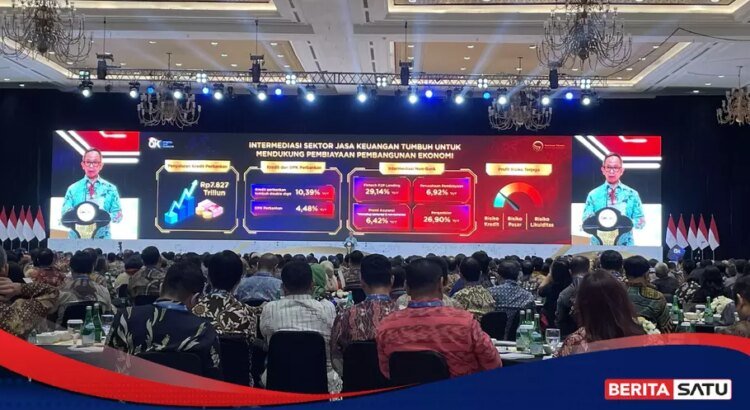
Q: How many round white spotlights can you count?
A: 12